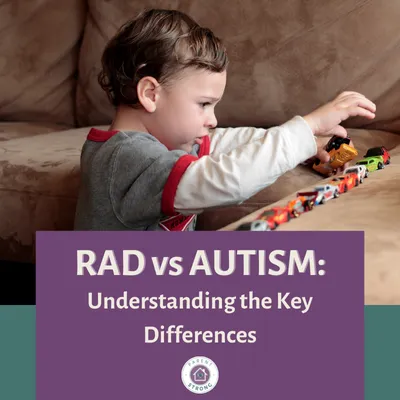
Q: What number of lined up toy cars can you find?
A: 8